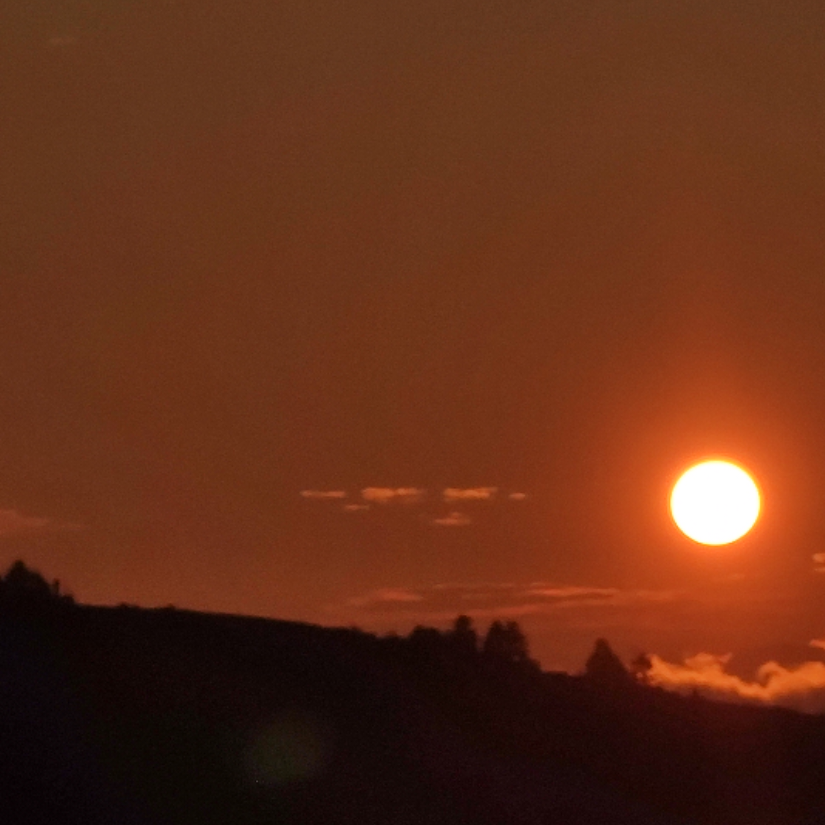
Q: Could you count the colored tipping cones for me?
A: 0